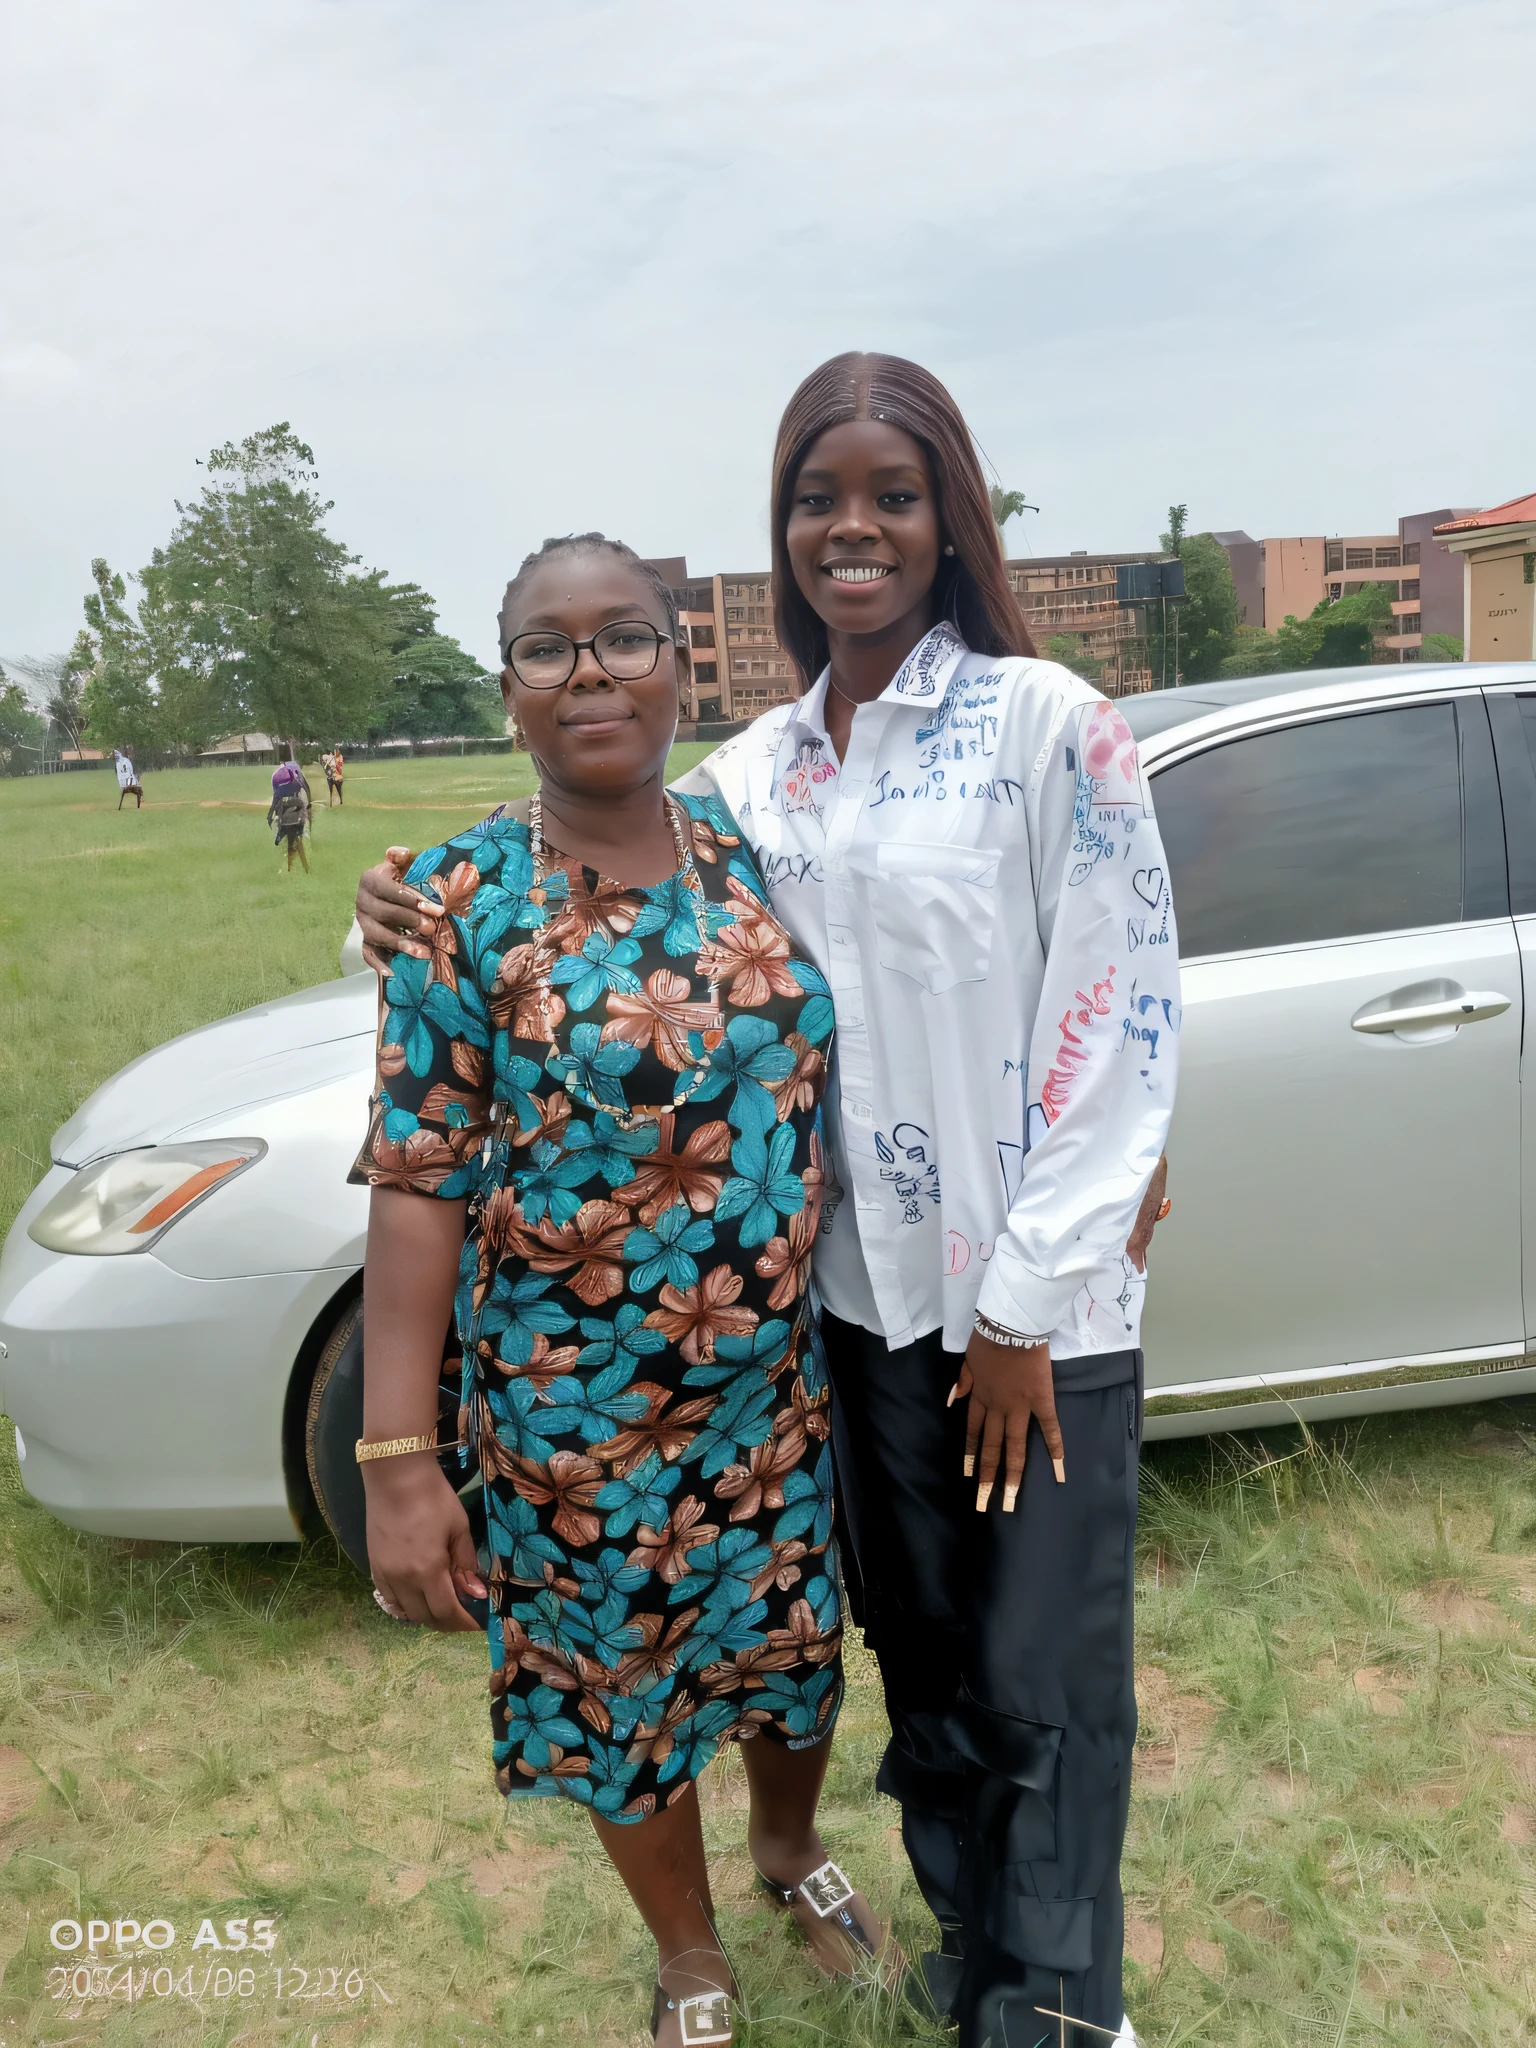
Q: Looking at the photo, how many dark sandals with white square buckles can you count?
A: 2